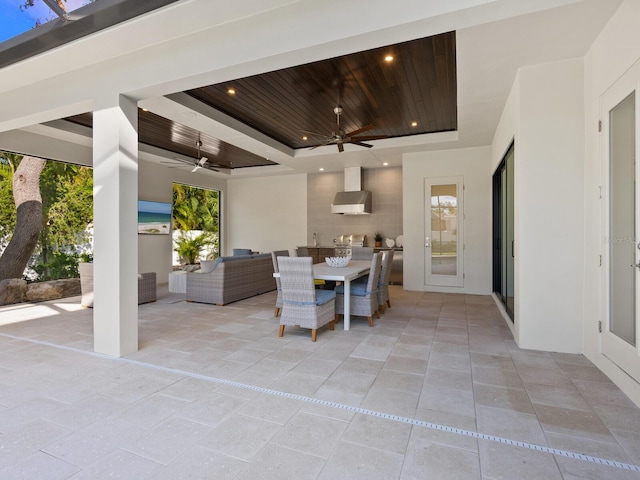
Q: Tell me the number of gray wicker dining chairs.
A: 6